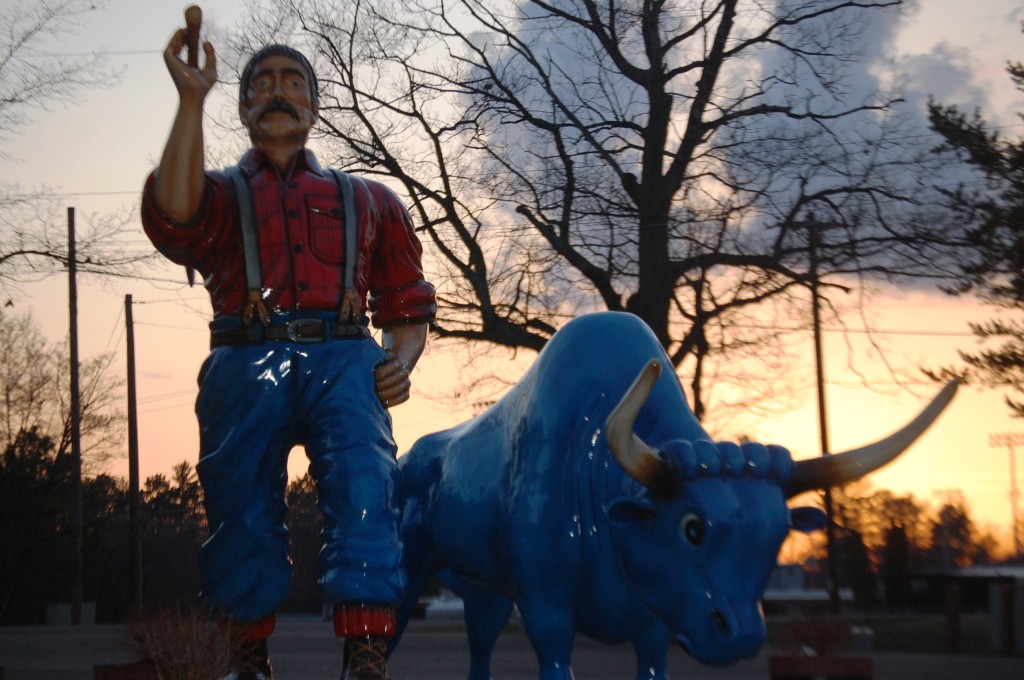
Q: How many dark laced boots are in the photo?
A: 2